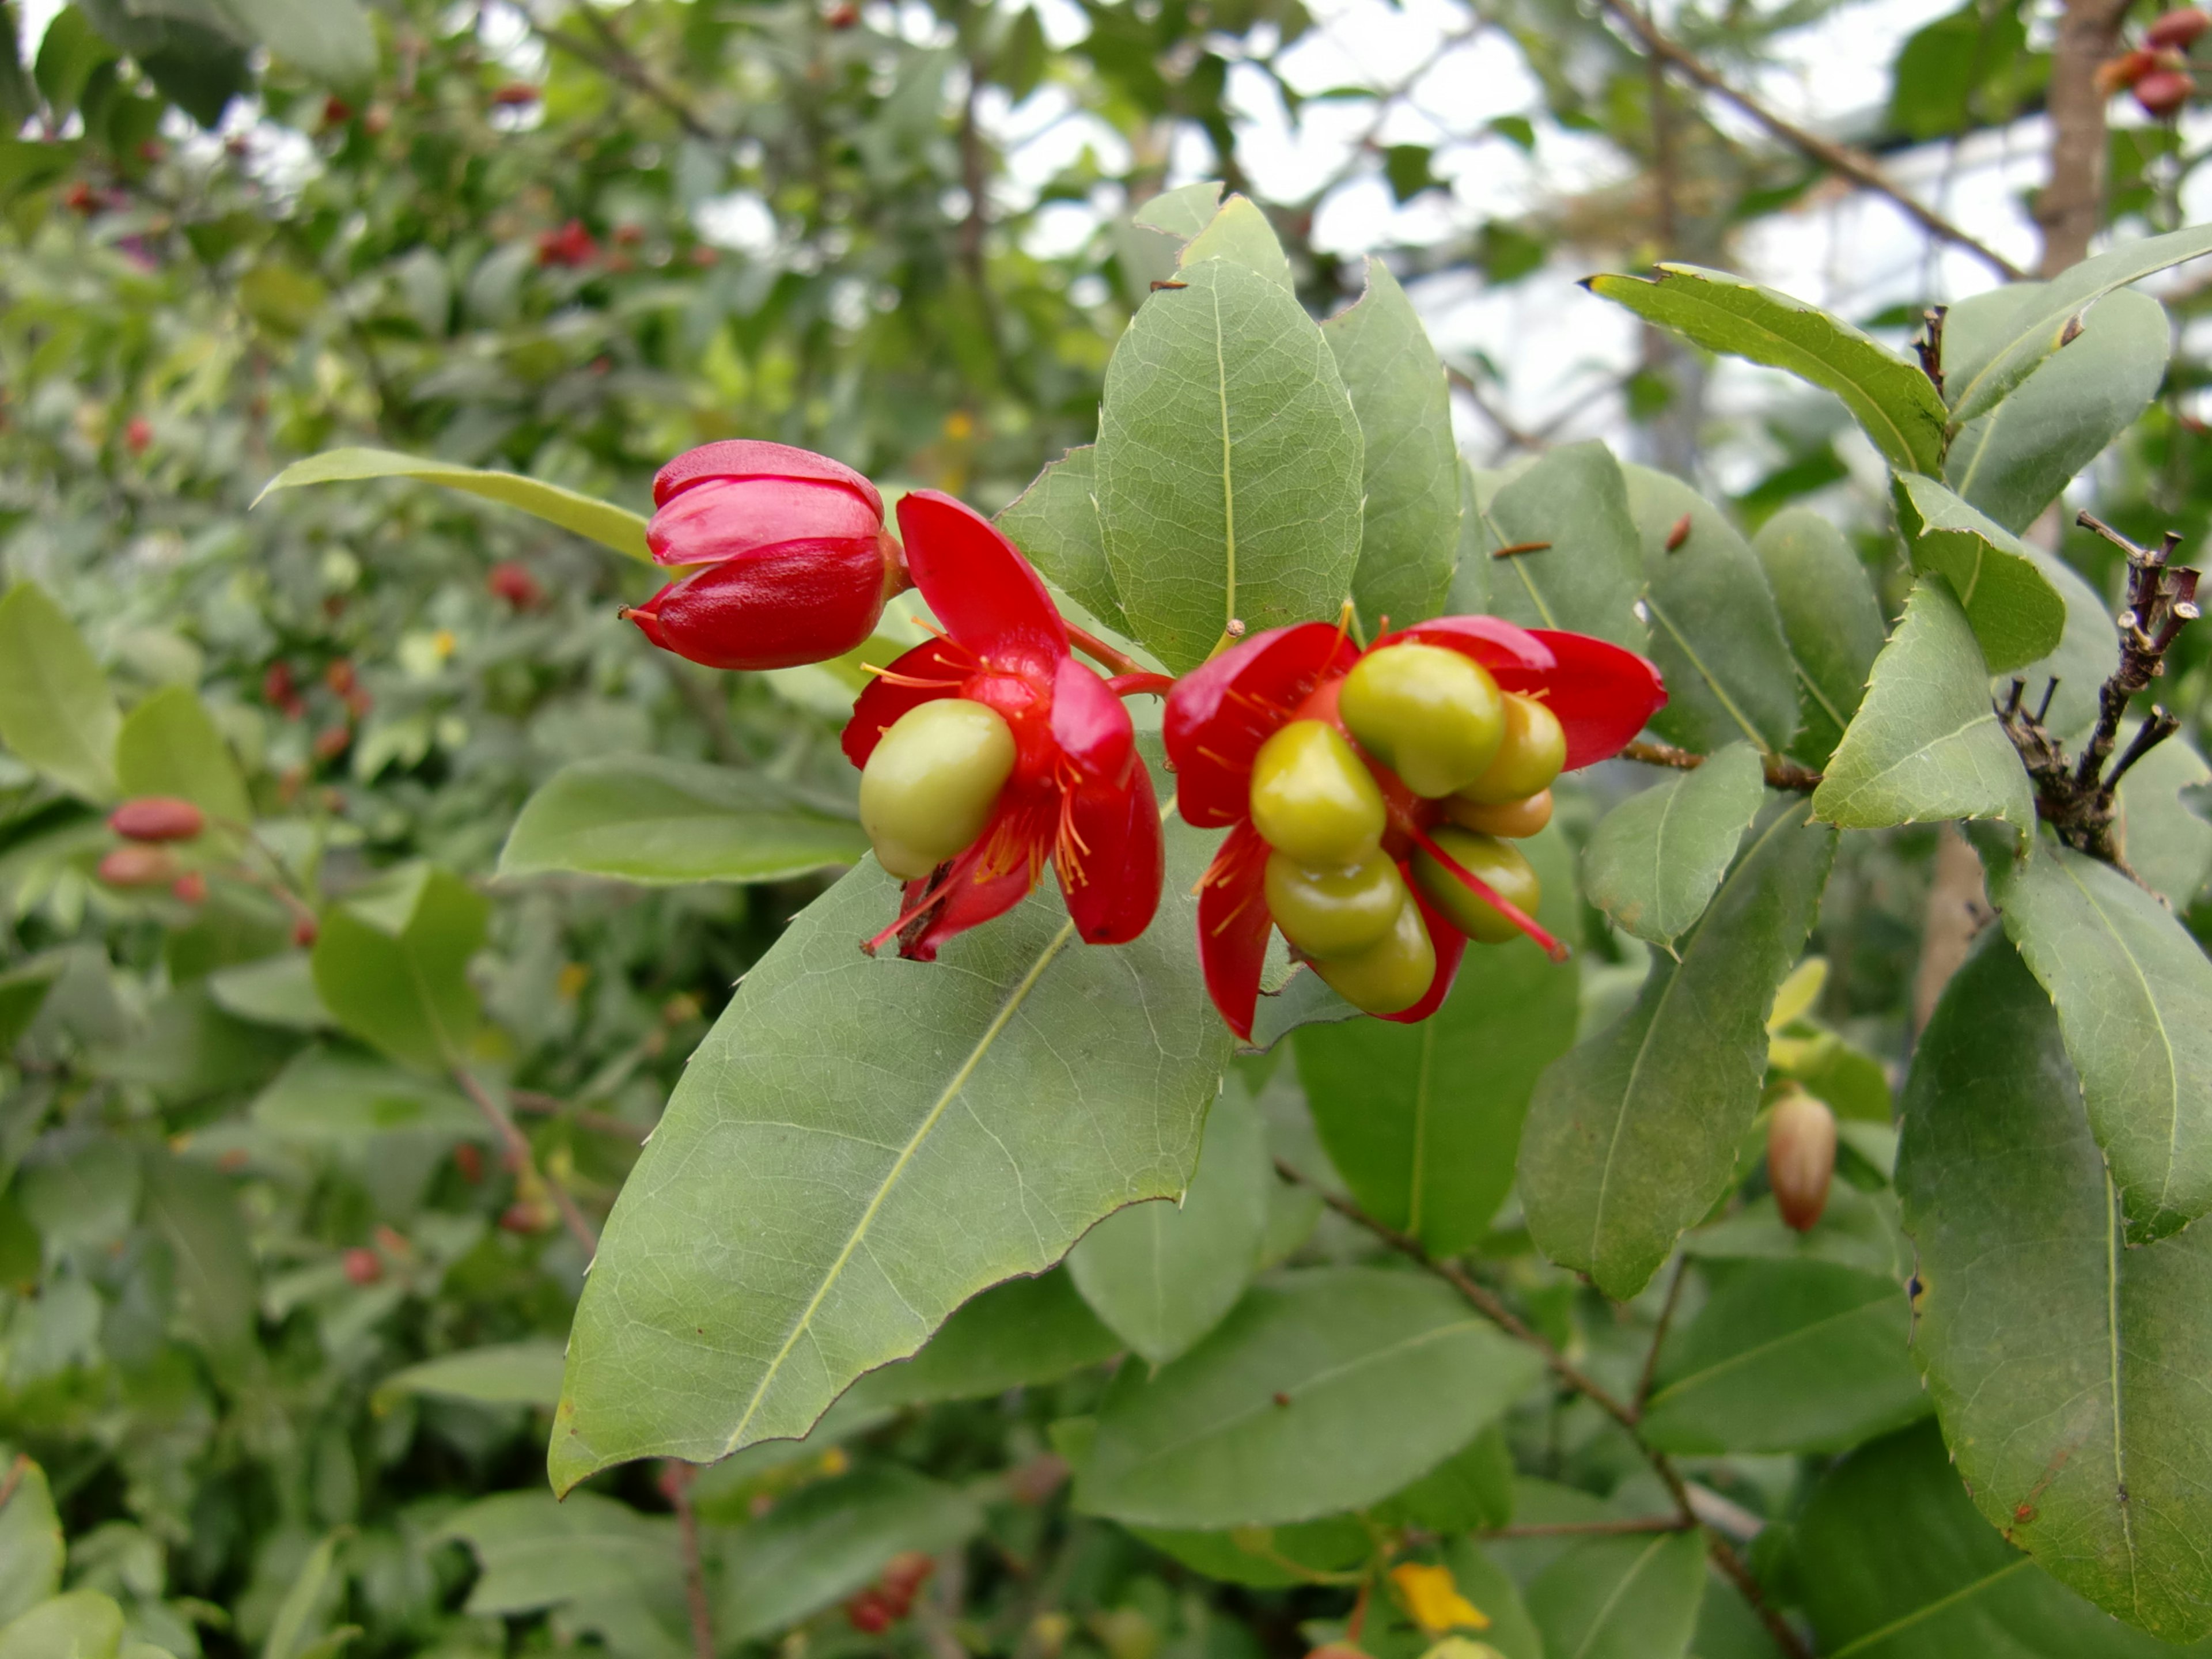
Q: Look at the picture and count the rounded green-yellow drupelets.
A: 8